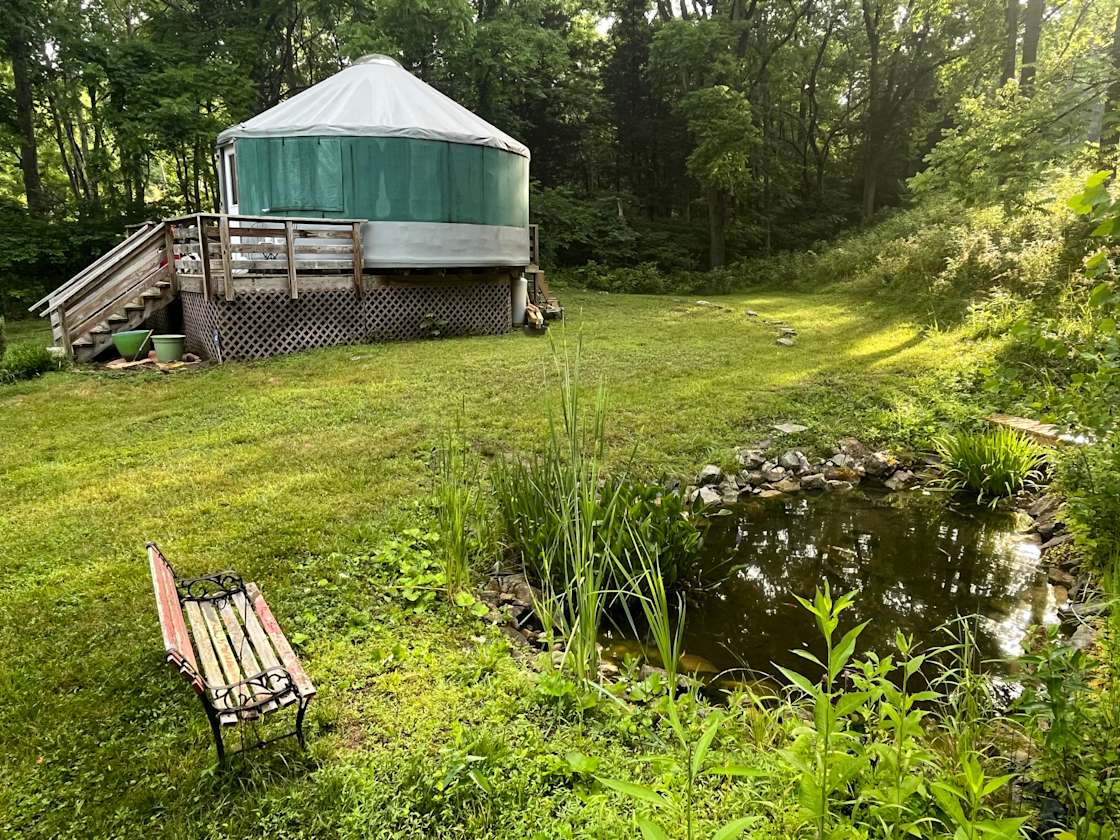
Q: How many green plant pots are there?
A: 2